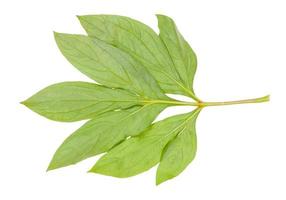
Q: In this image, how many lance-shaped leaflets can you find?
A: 7